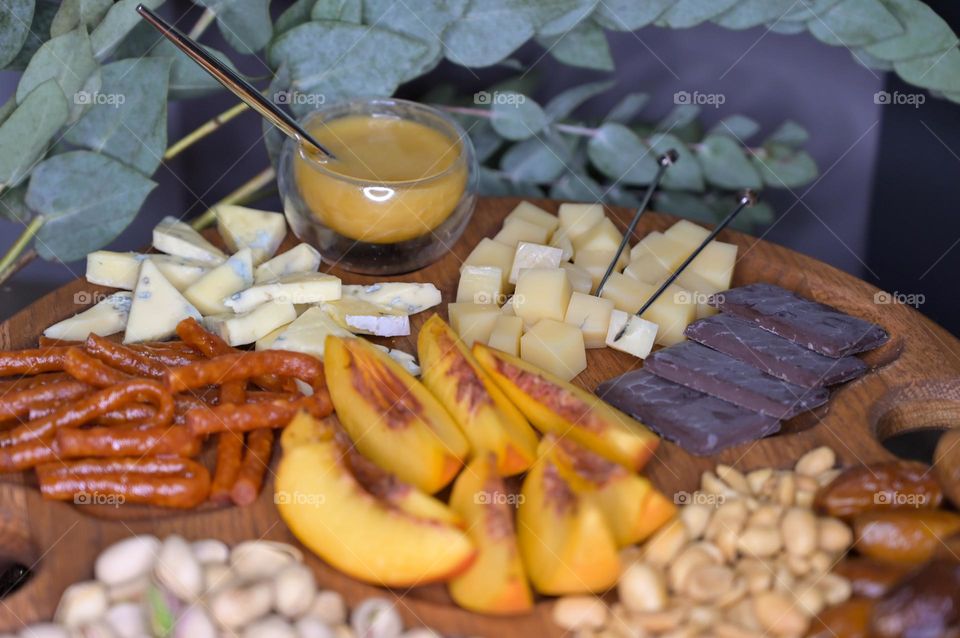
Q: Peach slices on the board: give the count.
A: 7